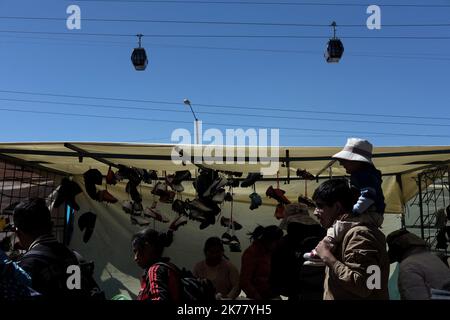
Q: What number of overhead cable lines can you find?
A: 7